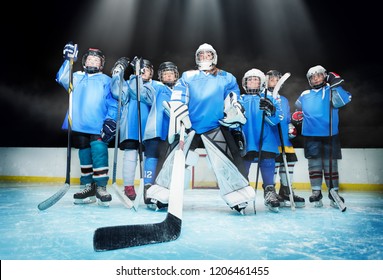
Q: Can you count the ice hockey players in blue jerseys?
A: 7